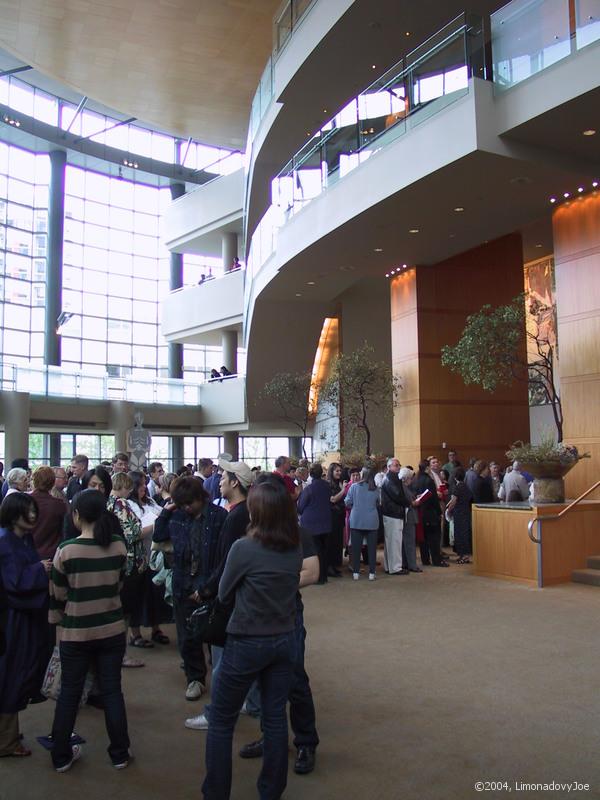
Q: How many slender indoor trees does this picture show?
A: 3